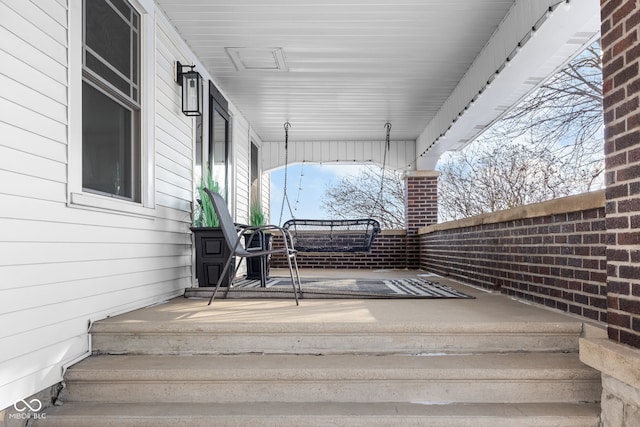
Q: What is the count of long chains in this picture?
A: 2